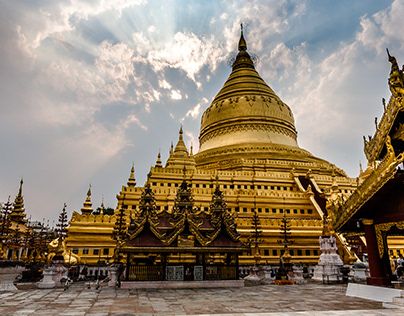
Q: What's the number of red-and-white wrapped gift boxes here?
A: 0